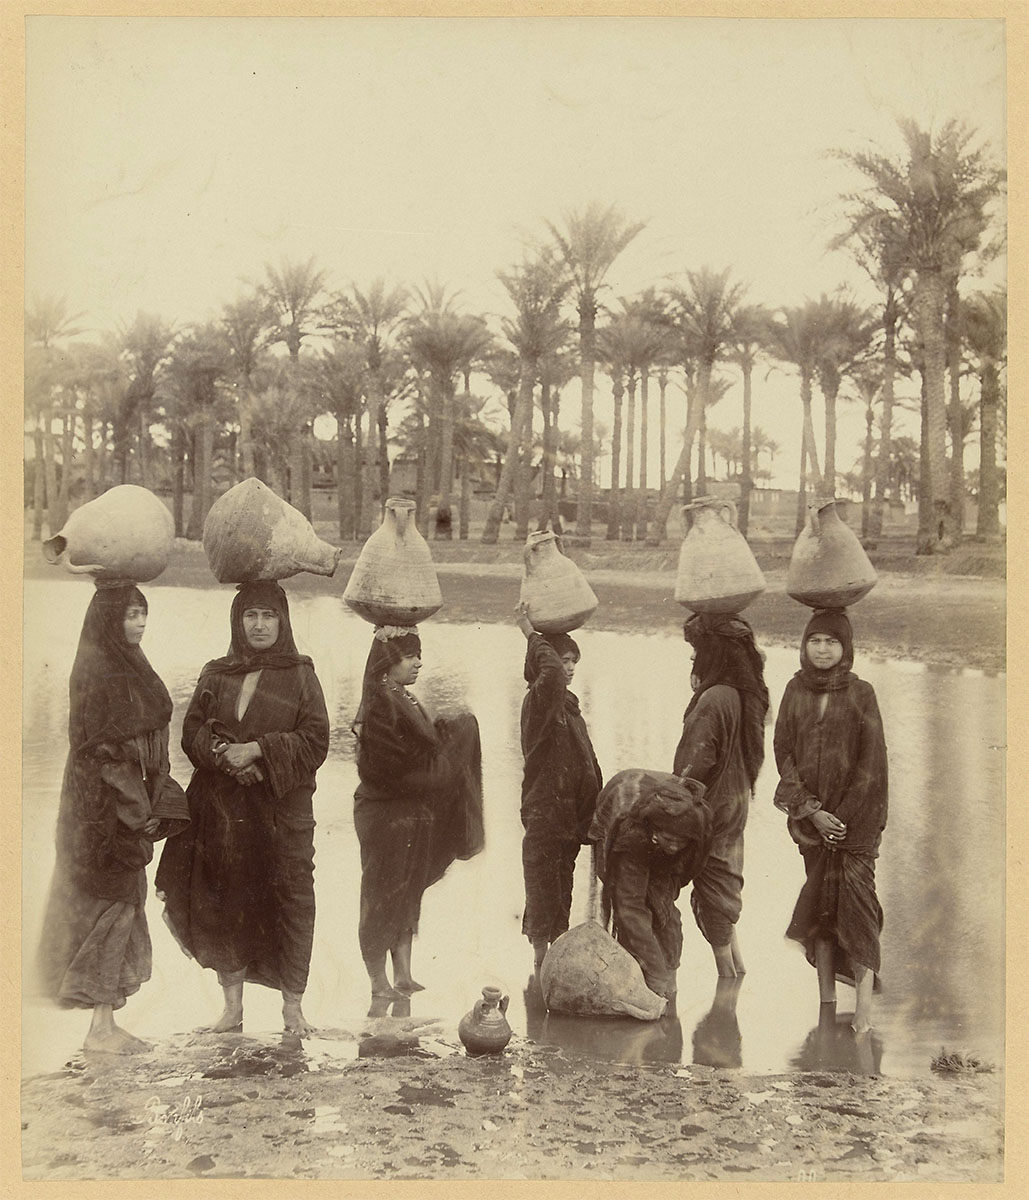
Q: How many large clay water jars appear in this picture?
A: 7